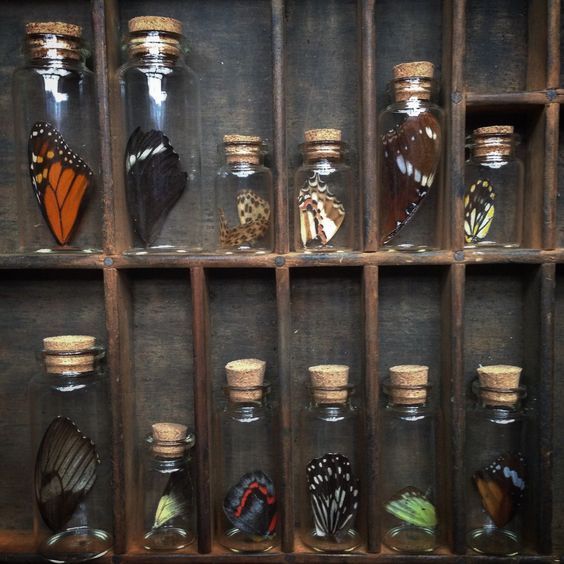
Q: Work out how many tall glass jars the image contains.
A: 8